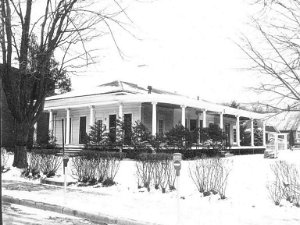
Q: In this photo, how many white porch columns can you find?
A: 11